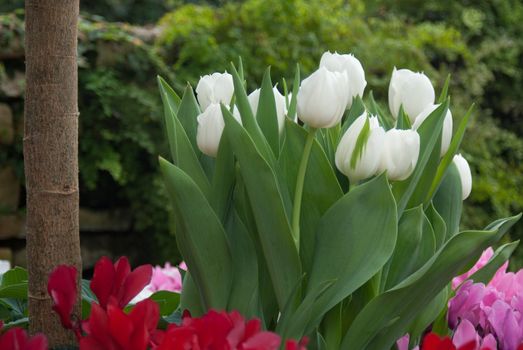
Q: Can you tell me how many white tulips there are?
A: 10